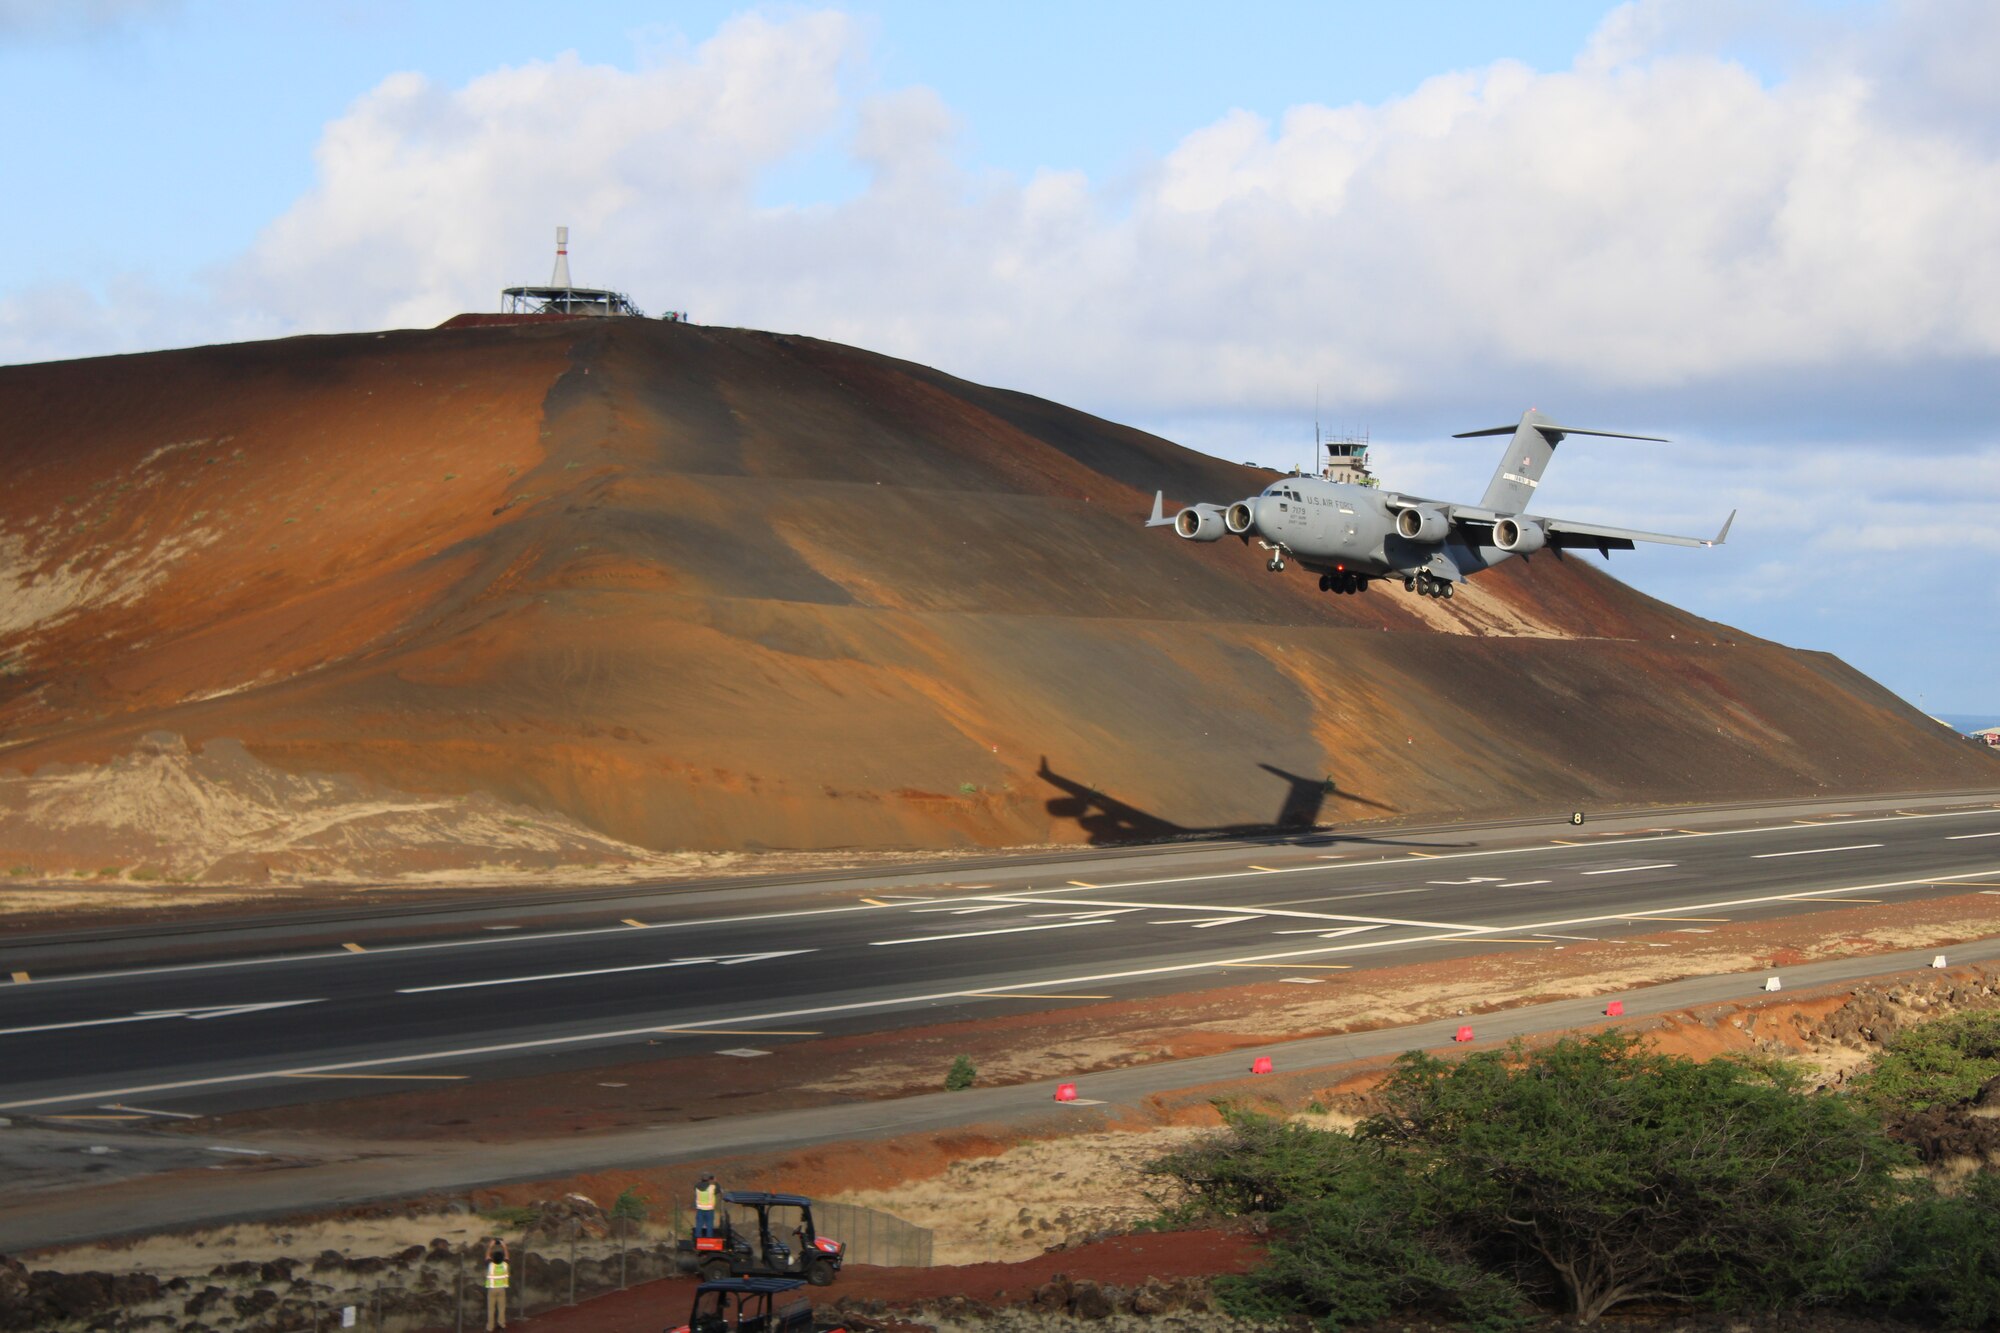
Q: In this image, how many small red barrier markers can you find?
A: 4